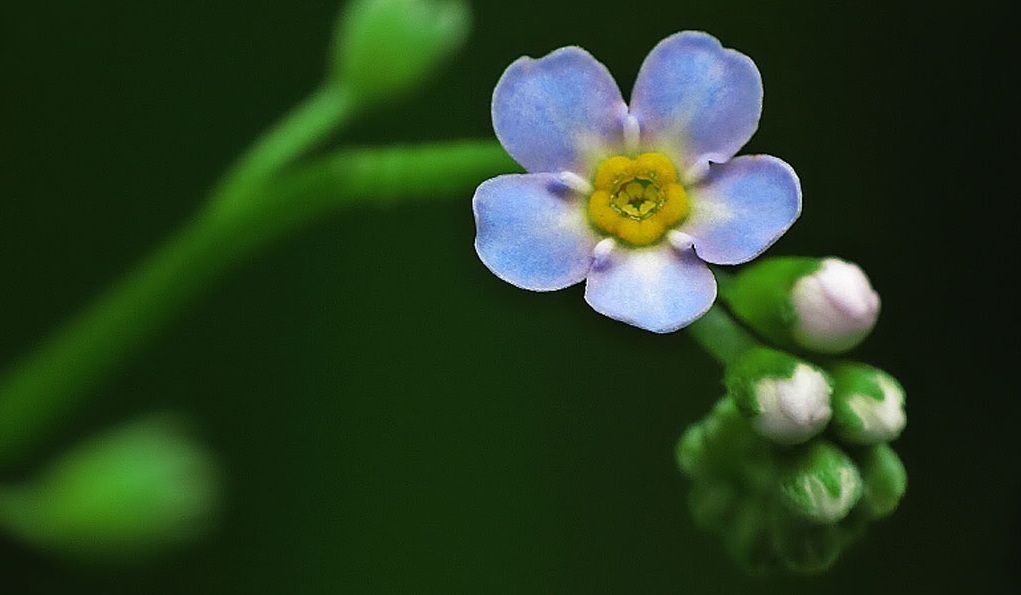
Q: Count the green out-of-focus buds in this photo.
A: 2